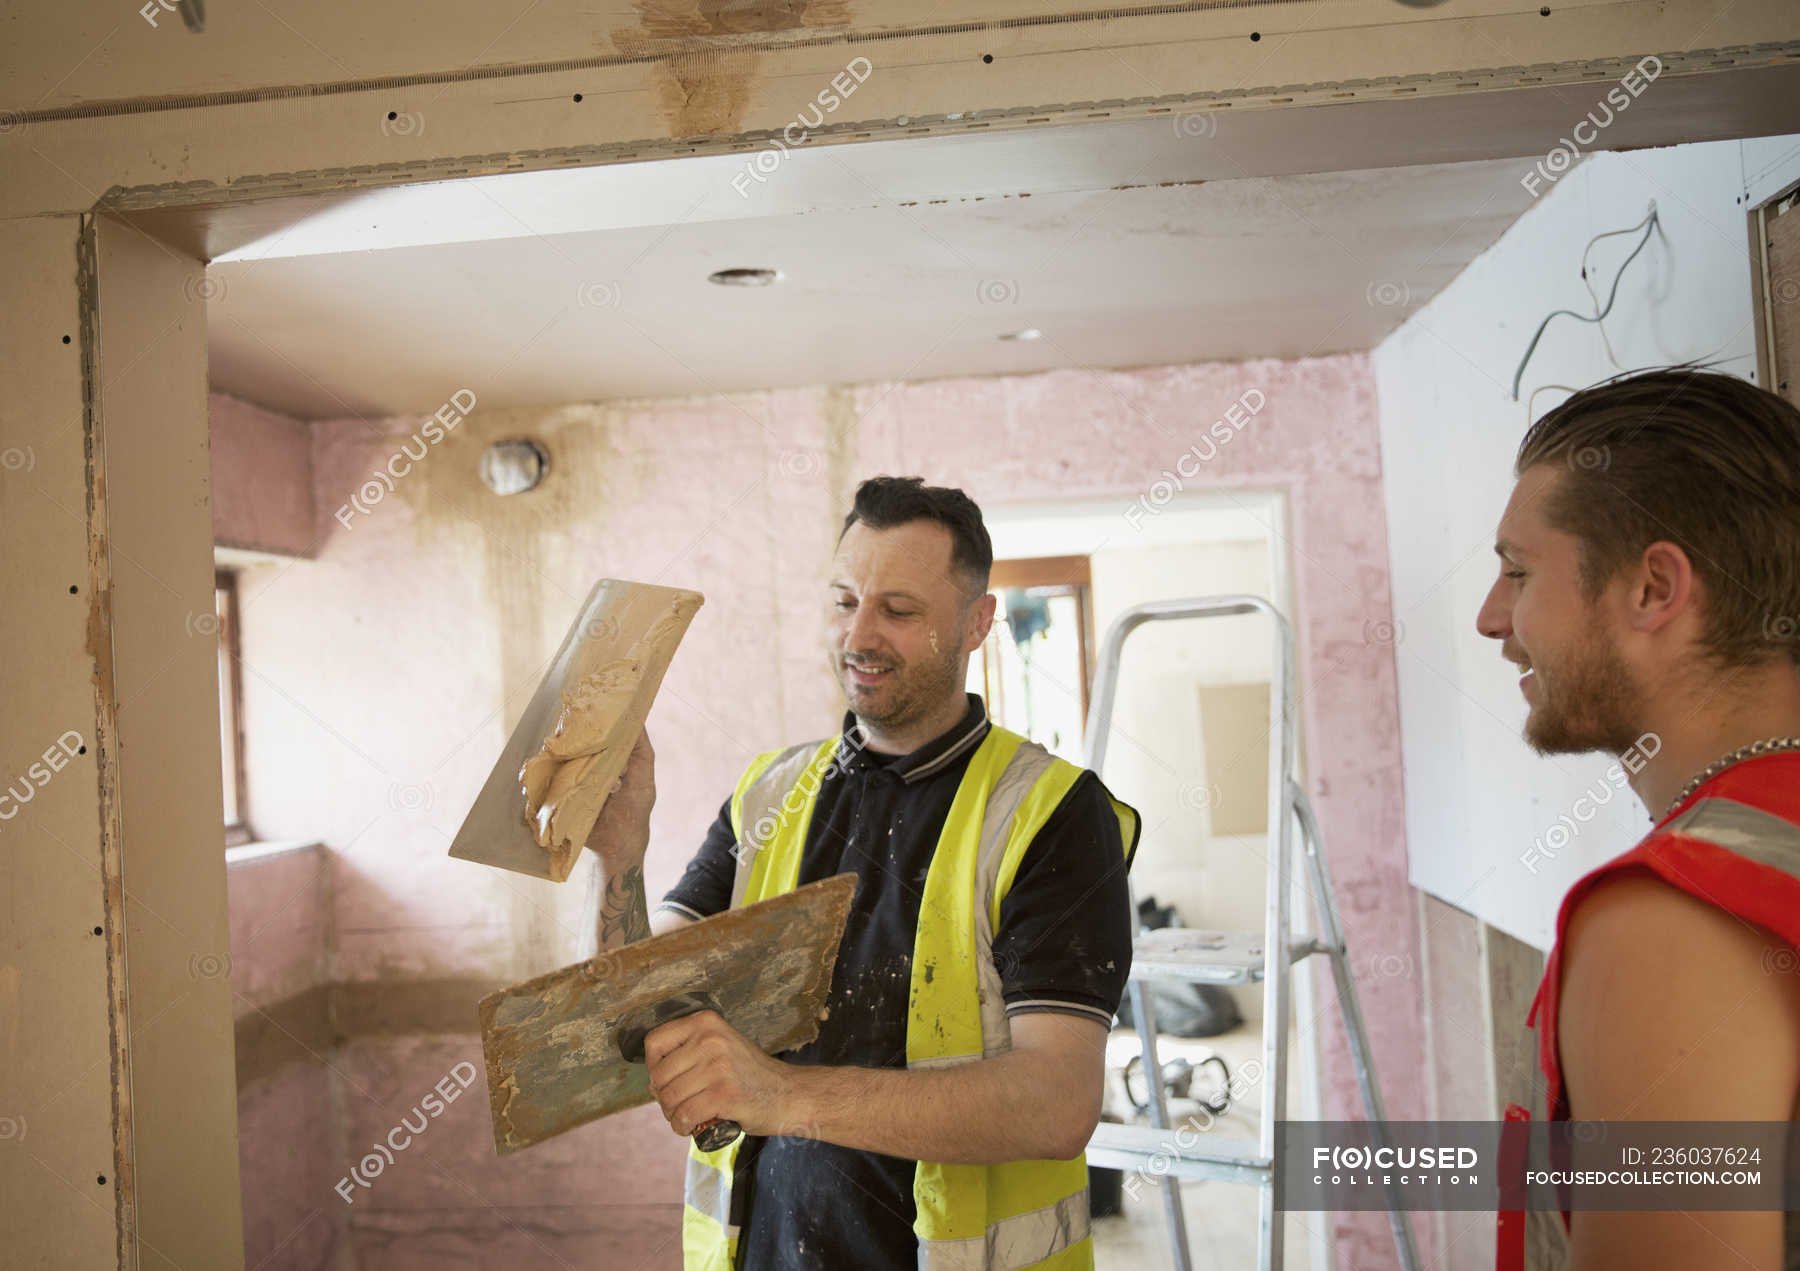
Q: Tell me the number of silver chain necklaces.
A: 1